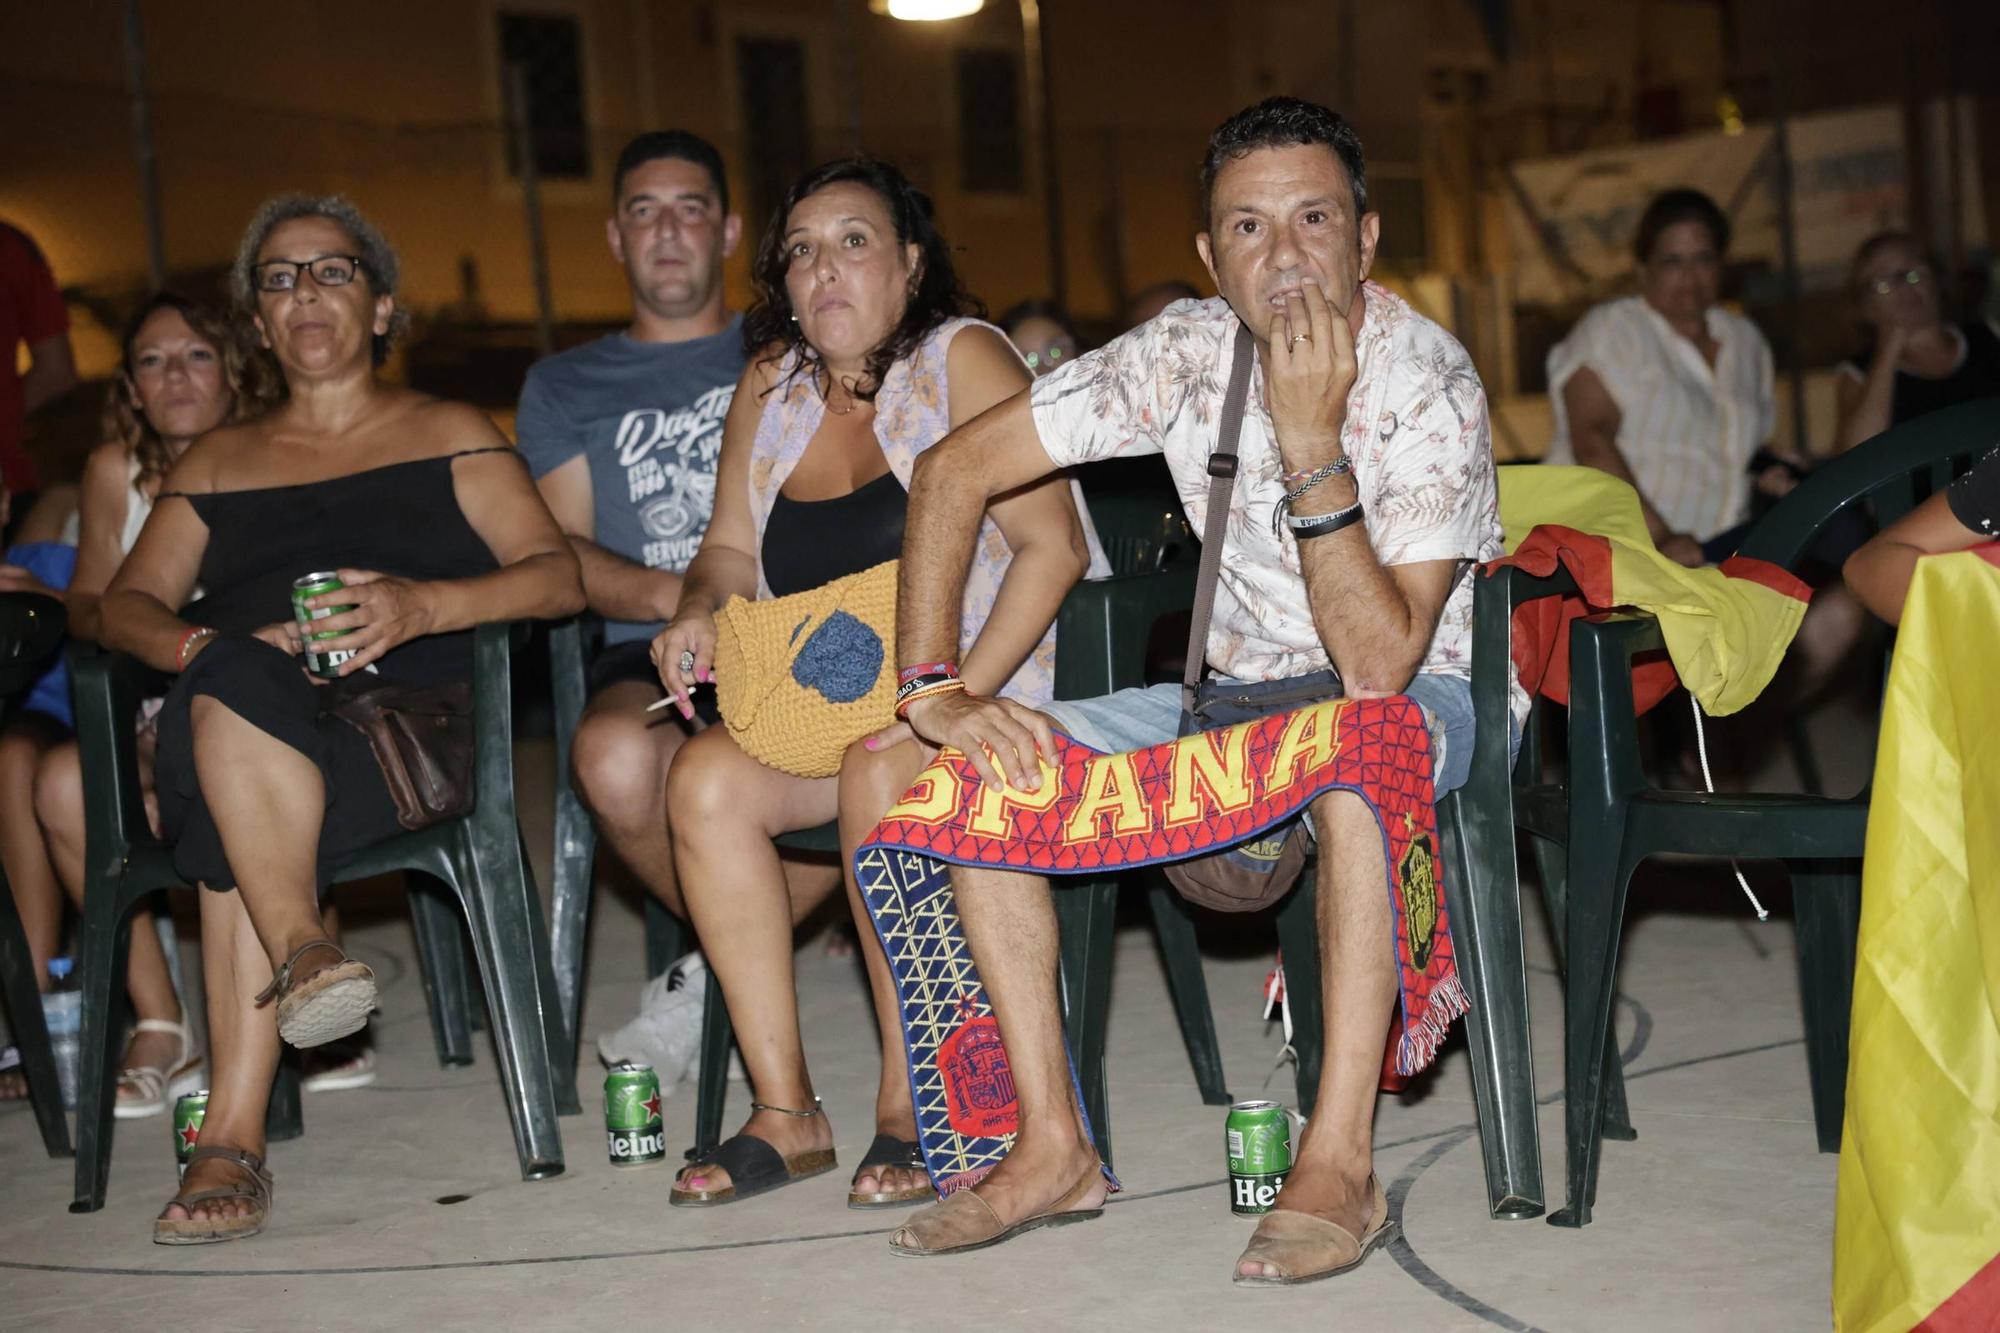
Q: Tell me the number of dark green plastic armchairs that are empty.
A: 1